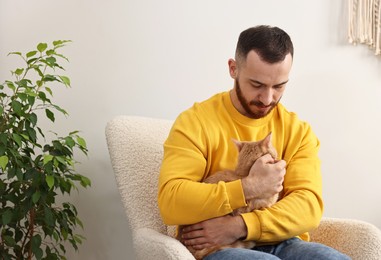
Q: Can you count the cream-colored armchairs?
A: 1